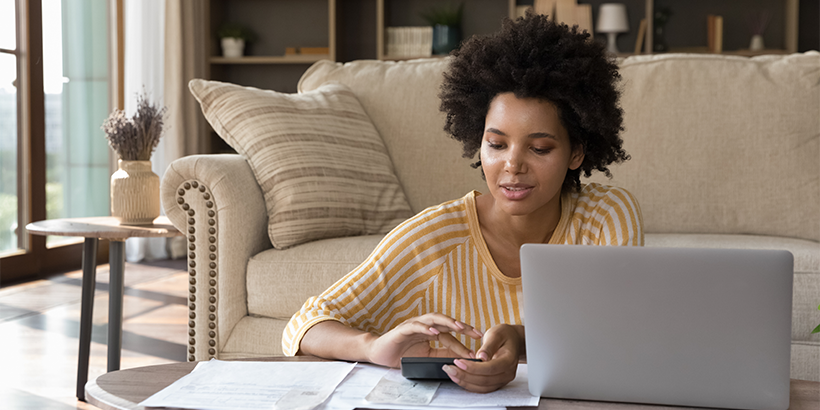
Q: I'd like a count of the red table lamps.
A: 0